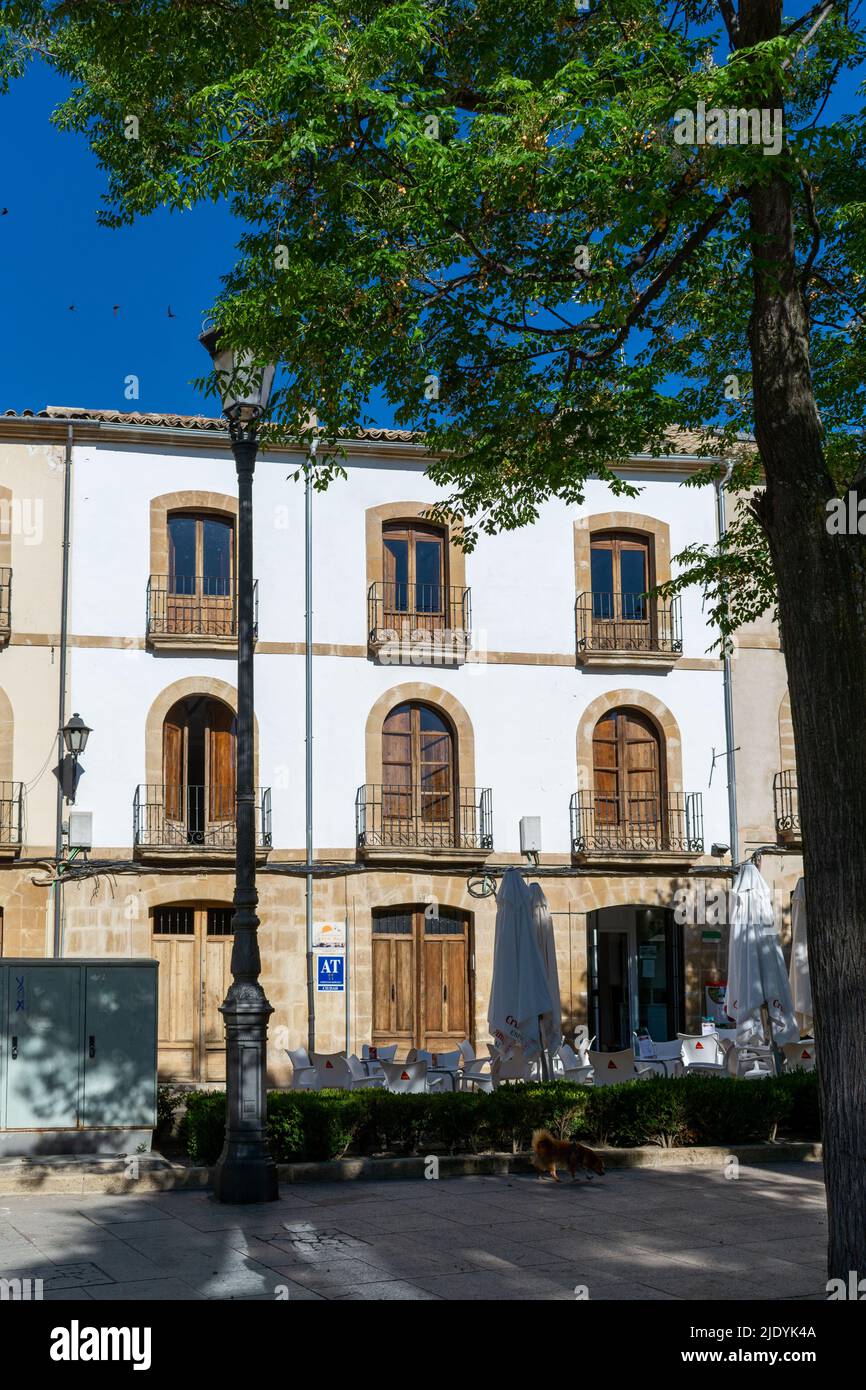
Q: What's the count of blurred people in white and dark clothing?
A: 0